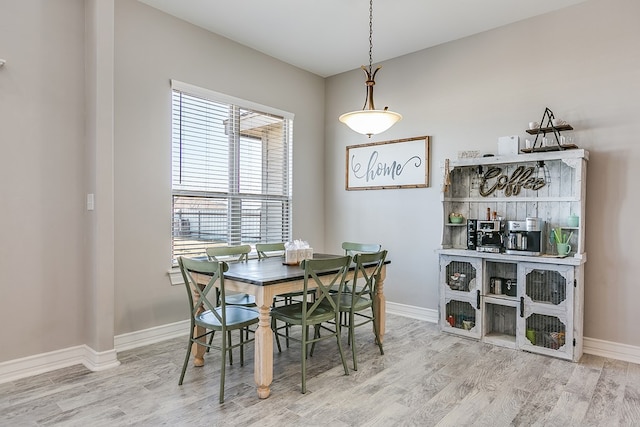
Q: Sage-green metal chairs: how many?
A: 6